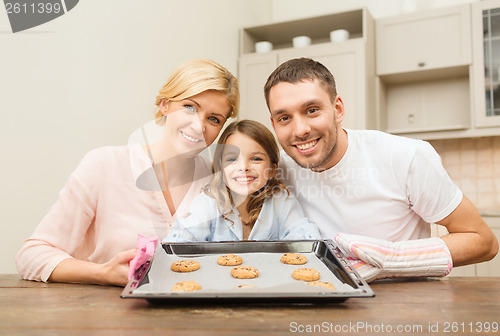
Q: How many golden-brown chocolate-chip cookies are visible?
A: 8